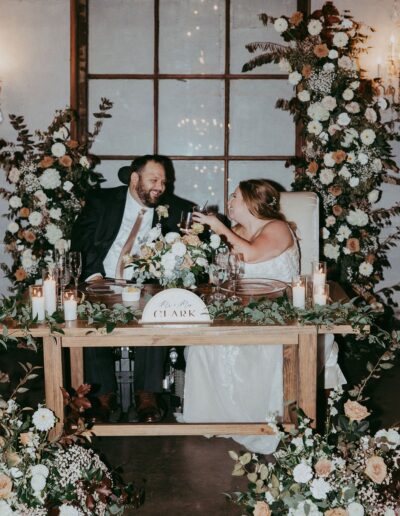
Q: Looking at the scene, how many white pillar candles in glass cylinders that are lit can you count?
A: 6